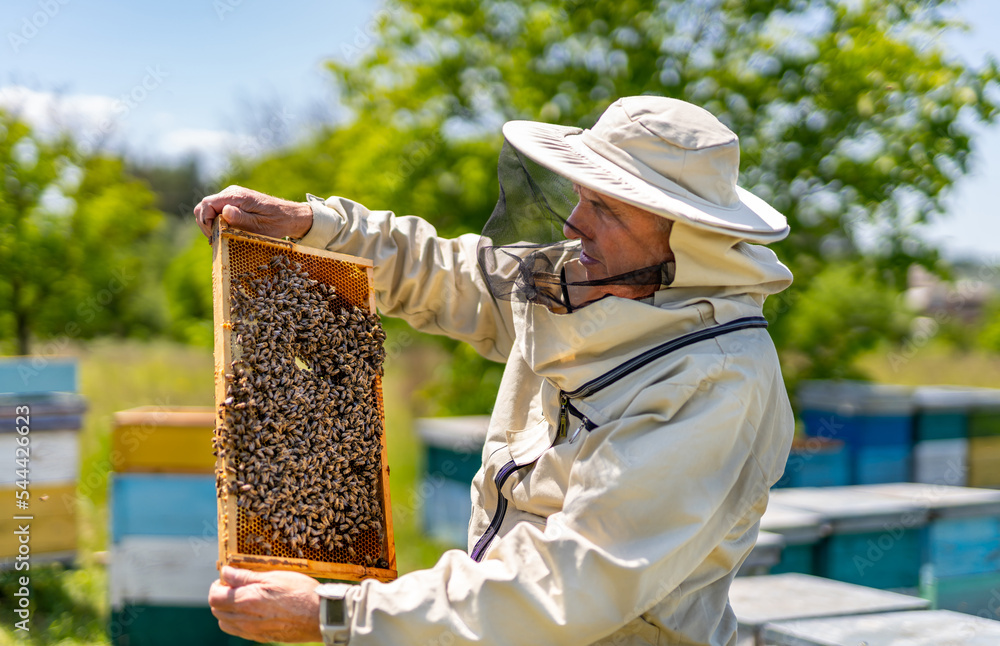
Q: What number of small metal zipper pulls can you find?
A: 2